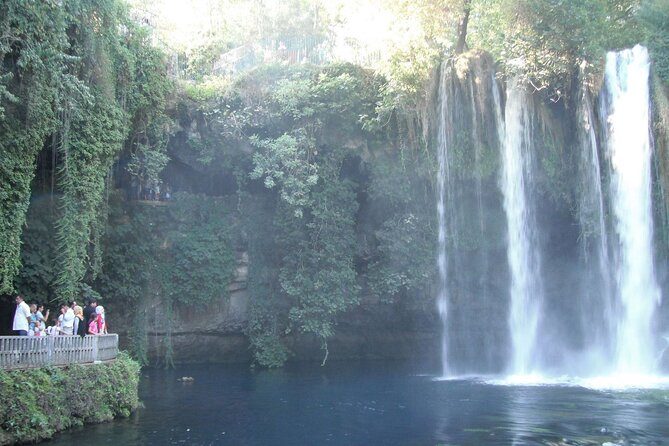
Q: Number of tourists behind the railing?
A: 12